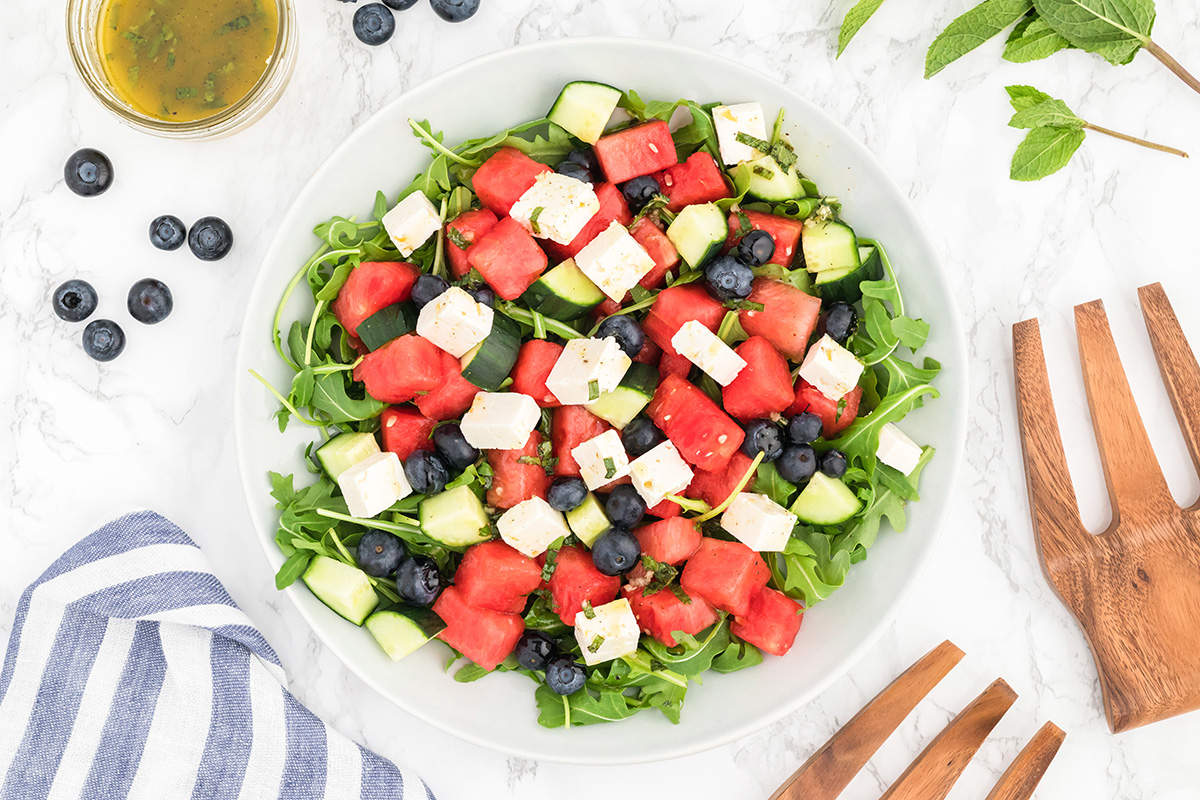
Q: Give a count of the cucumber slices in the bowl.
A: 15